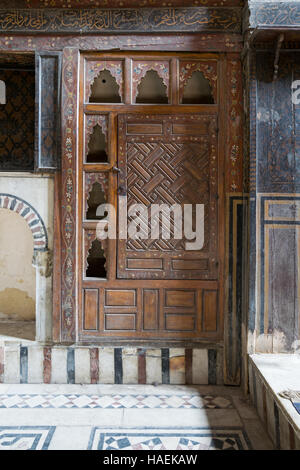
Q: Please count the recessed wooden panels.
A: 11